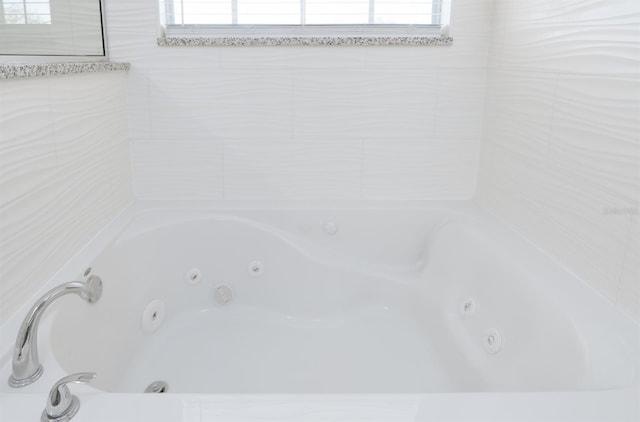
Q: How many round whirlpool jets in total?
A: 5